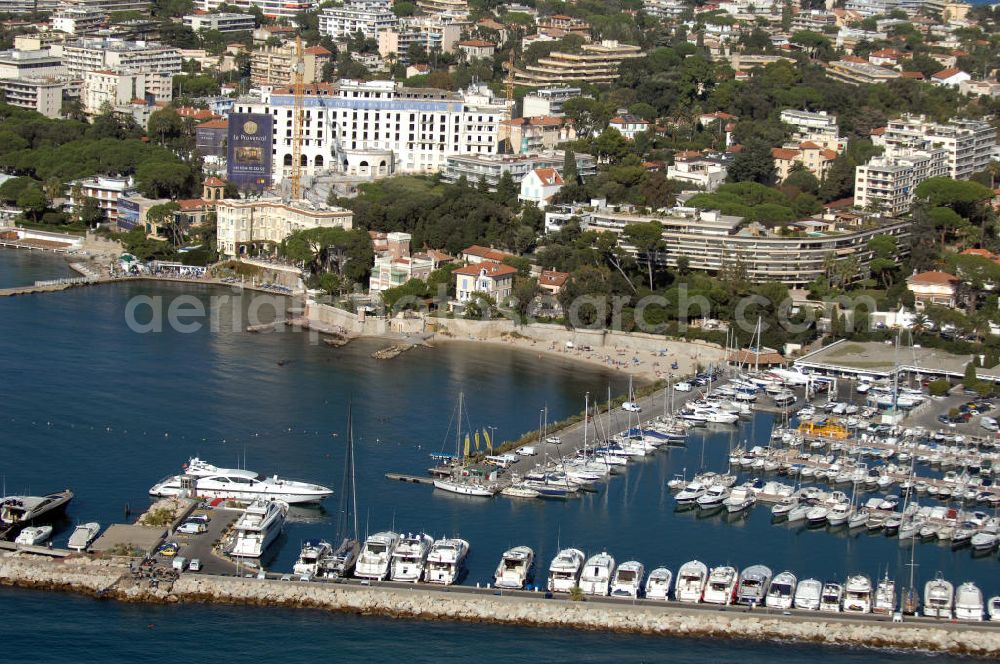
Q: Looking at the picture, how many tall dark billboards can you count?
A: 1